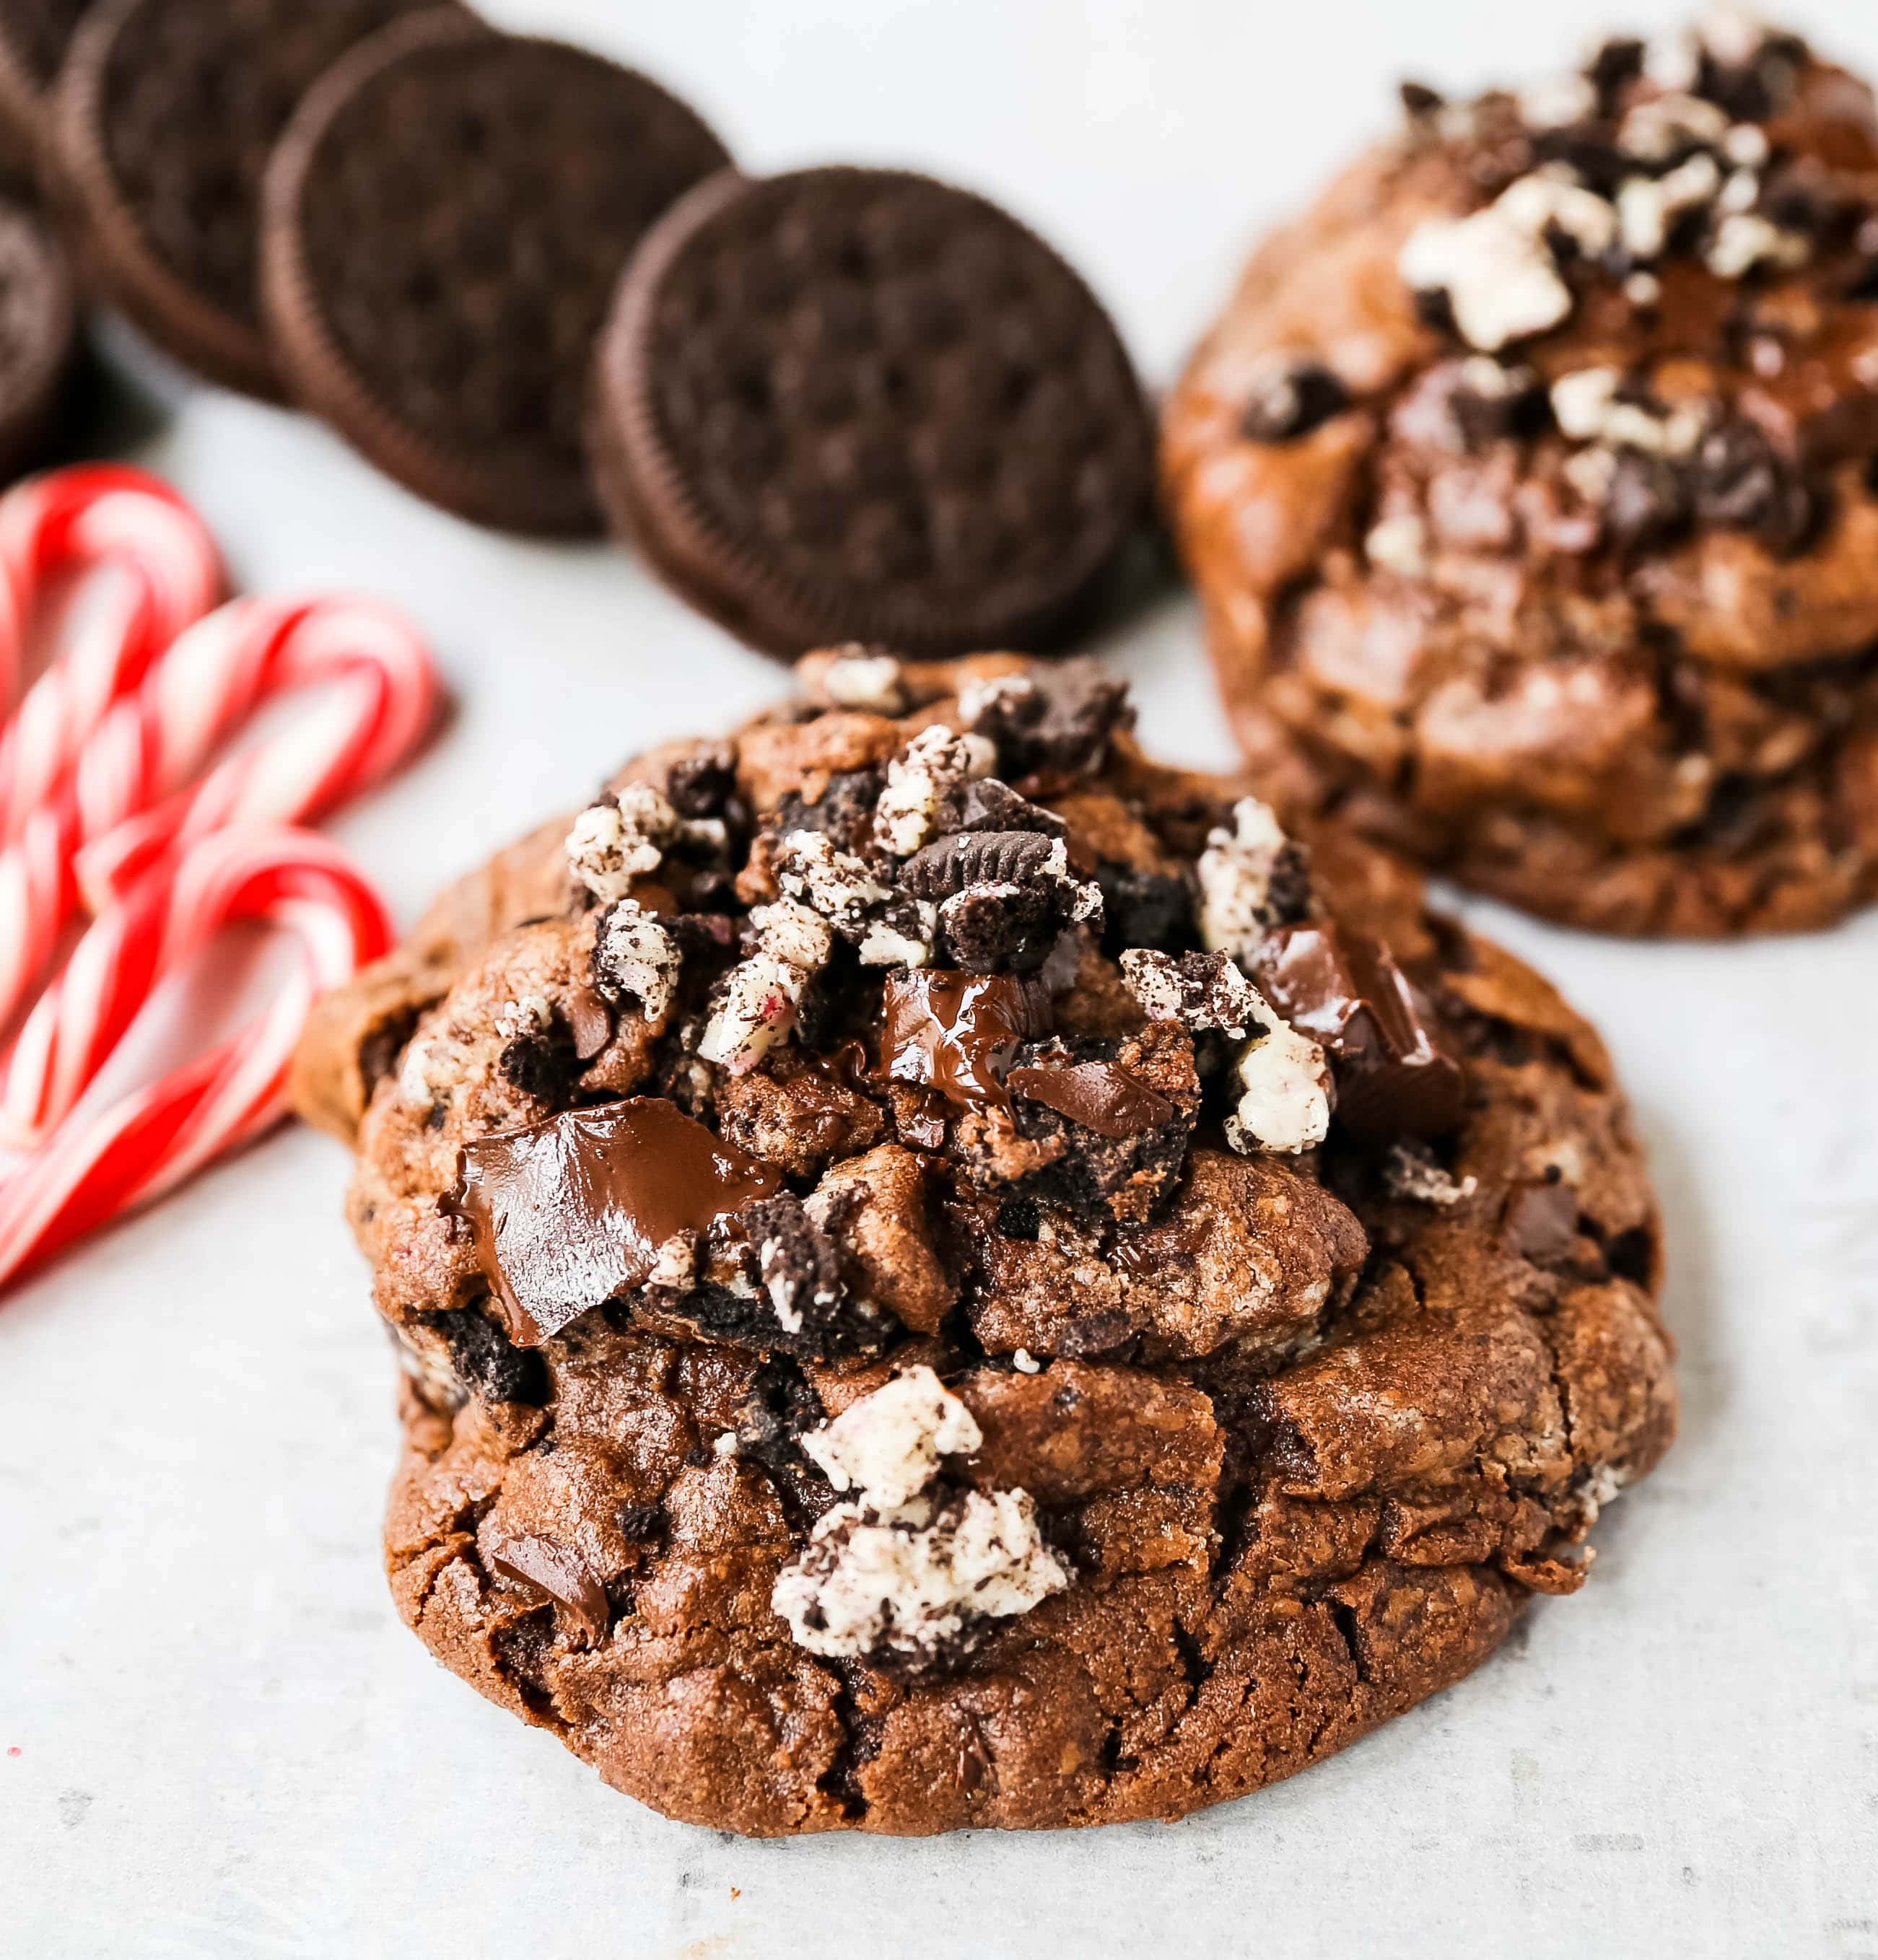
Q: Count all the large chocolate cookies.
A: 2